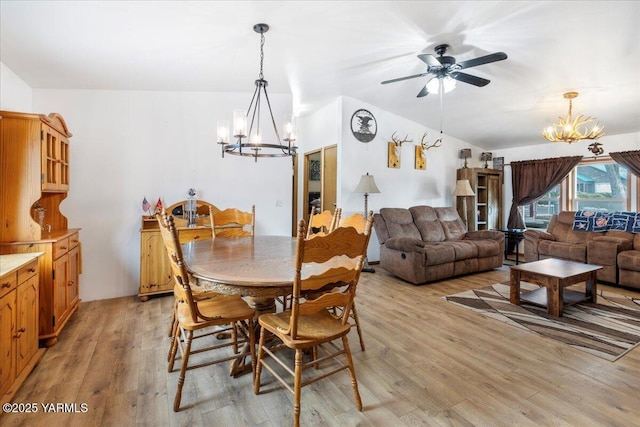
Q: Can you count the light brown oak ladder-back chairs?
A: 6